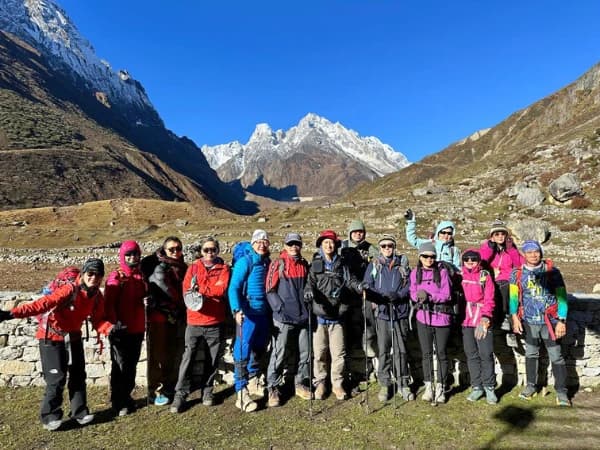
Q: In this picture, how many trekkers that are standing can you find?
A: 14